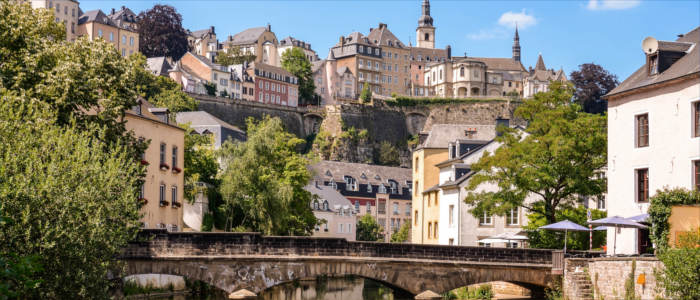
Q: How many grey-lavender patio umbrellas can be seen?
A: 4